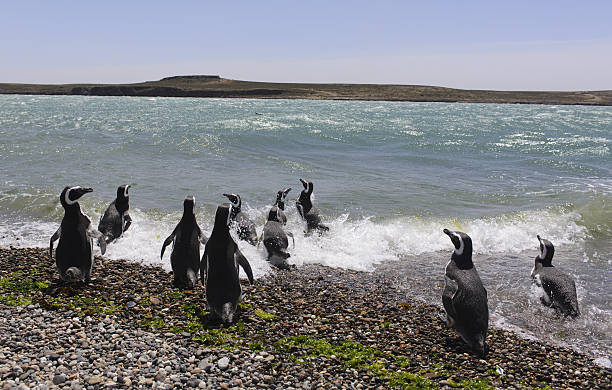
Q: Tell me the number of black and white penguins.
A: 10